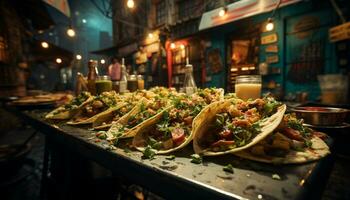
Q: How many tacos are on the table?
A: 7